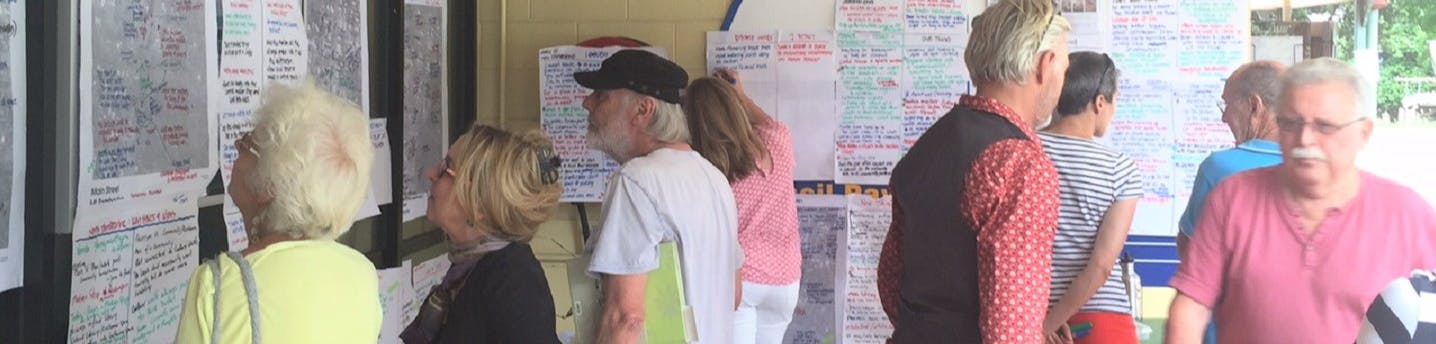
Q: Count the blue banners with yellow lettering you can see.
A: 1